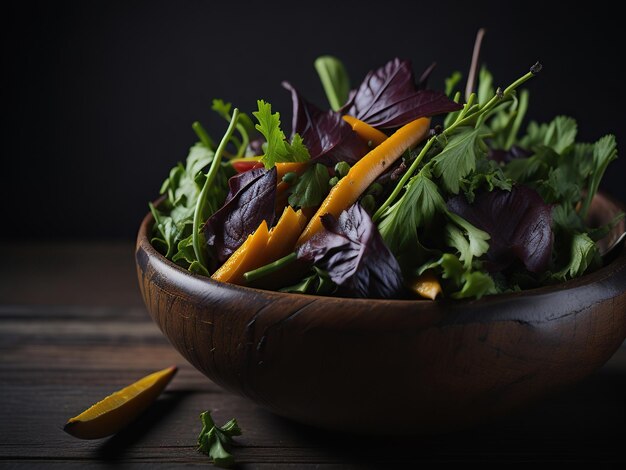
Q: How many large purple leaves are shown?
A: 5